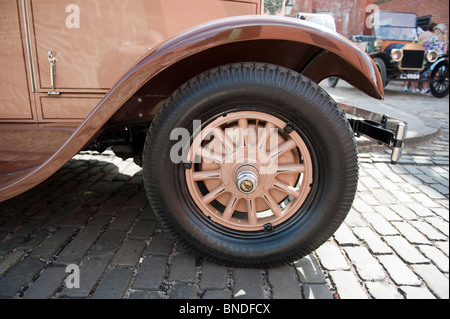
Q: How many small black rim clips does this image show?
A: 3